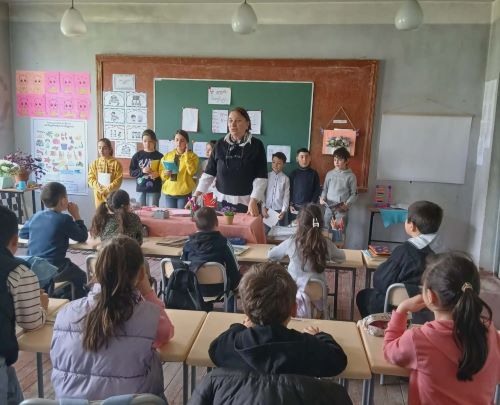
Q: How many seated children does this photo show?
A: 9